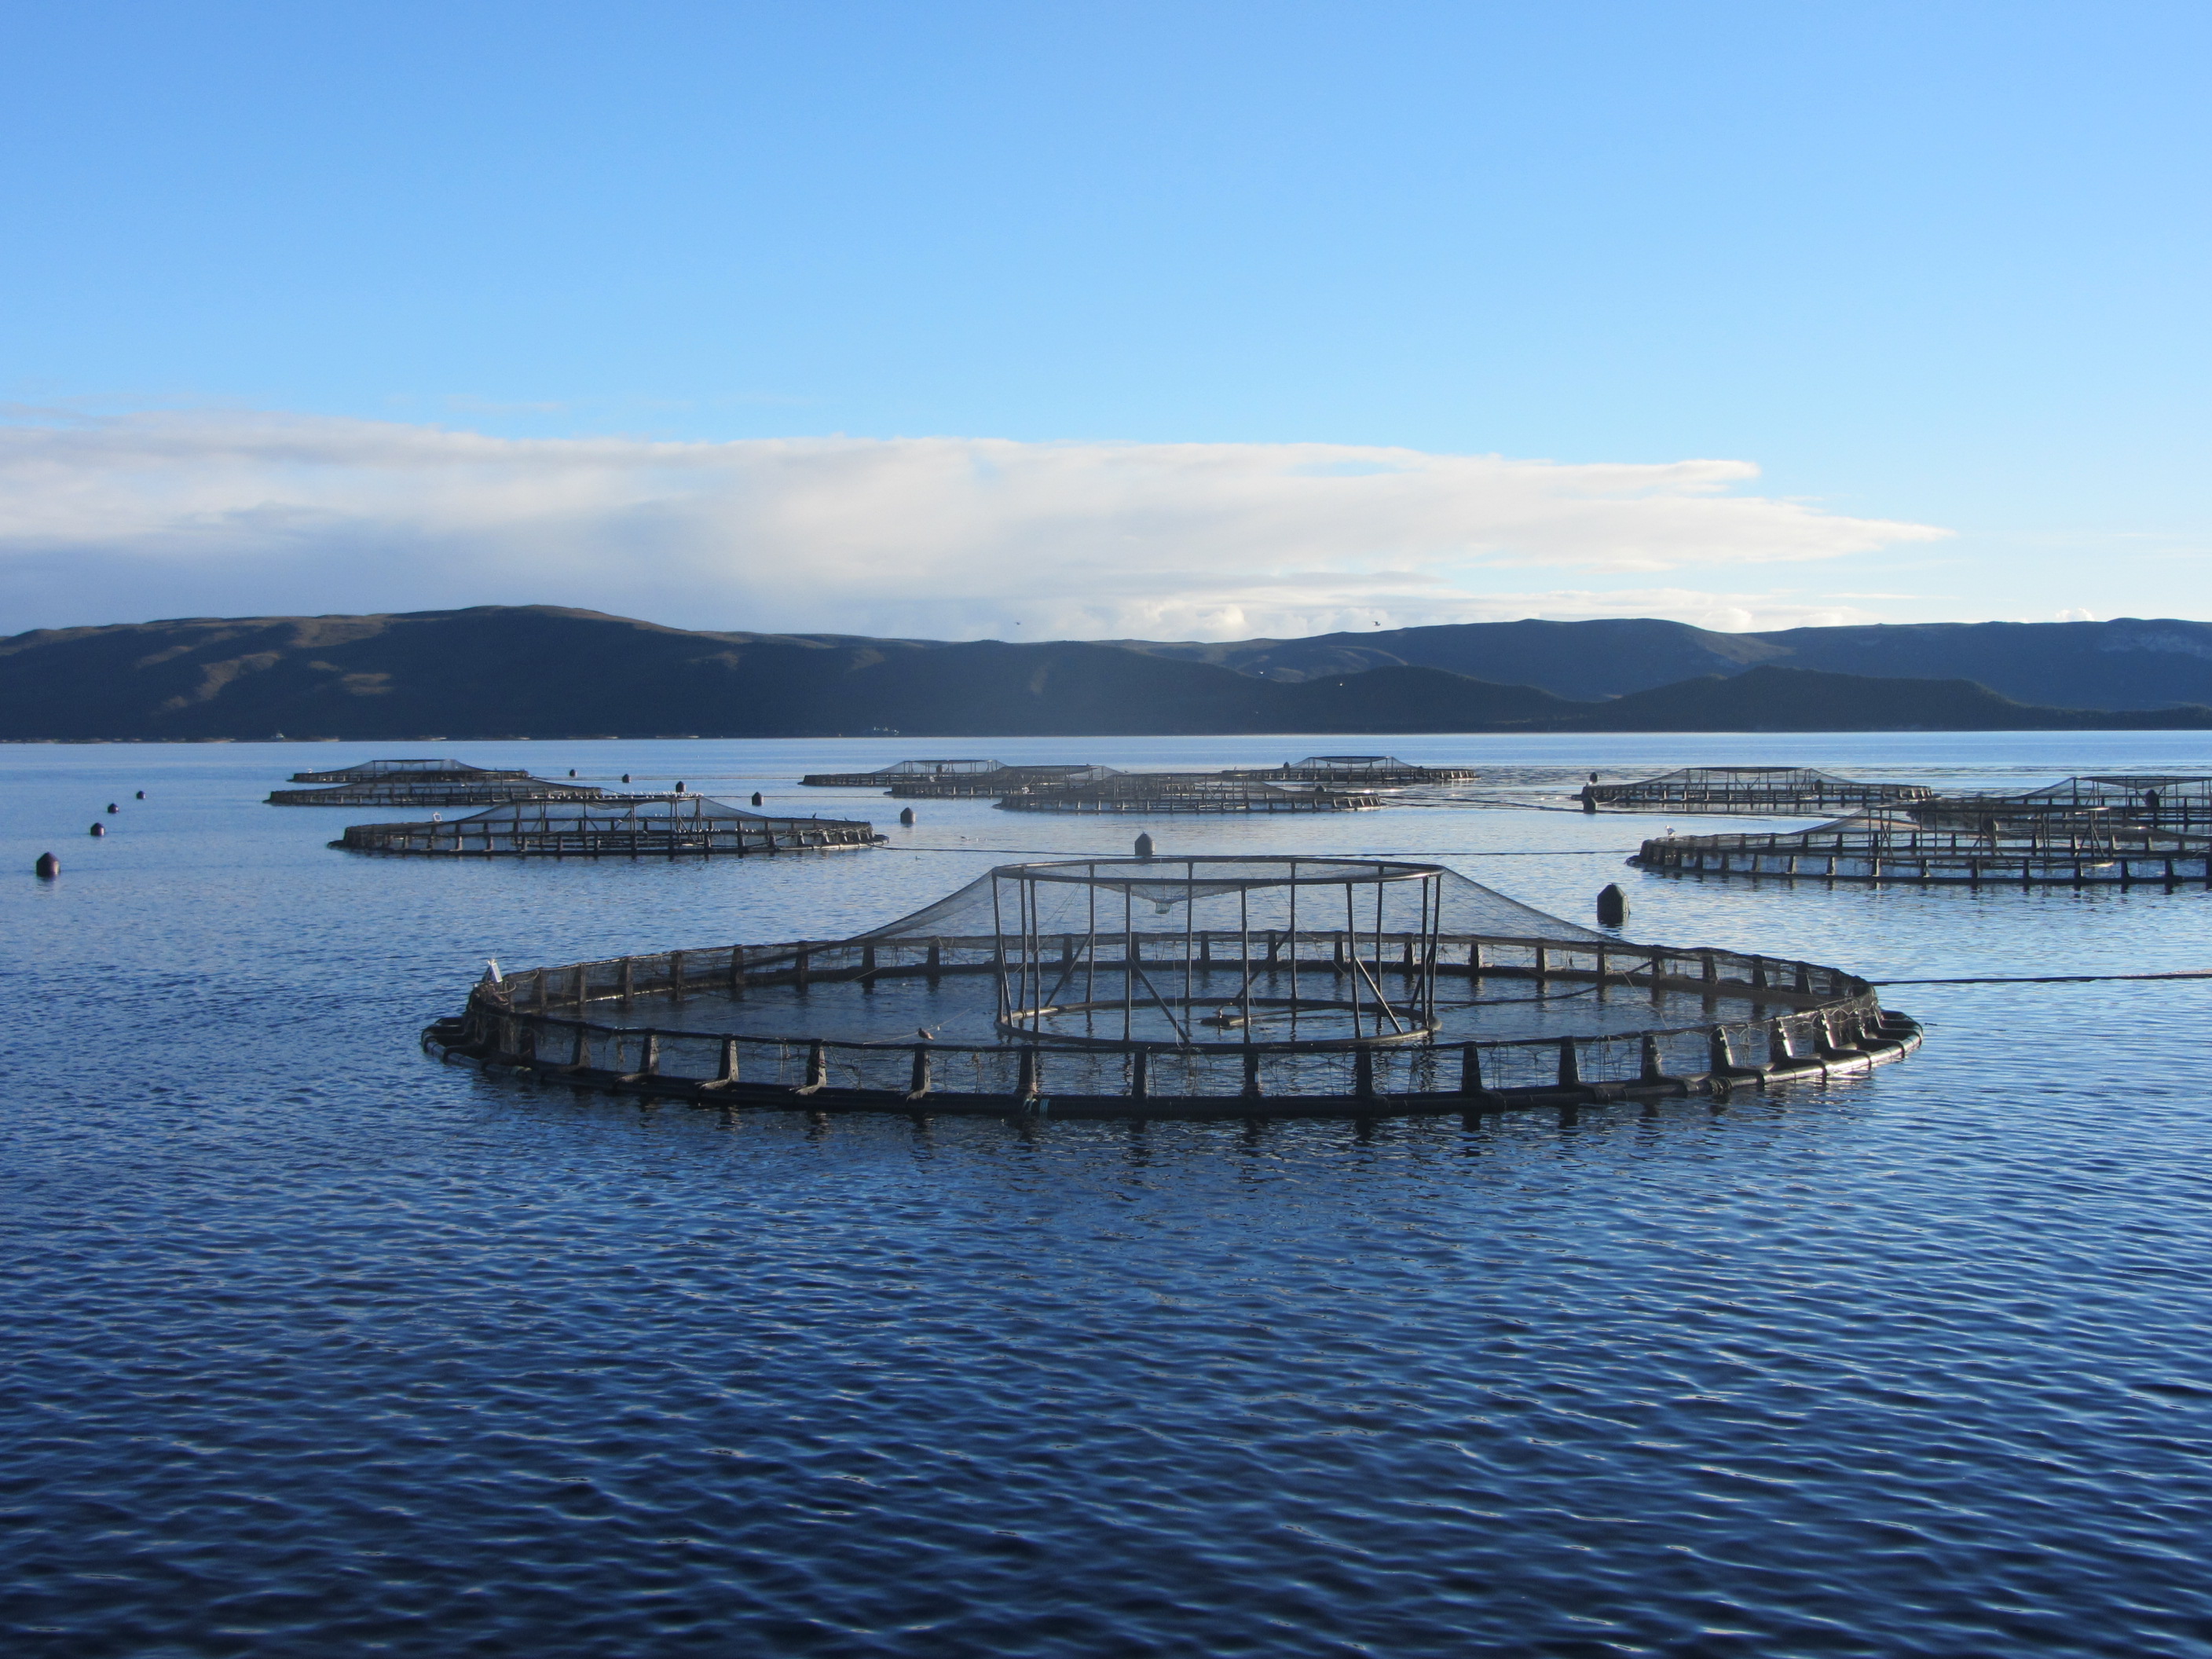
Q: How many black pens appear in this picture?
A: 11